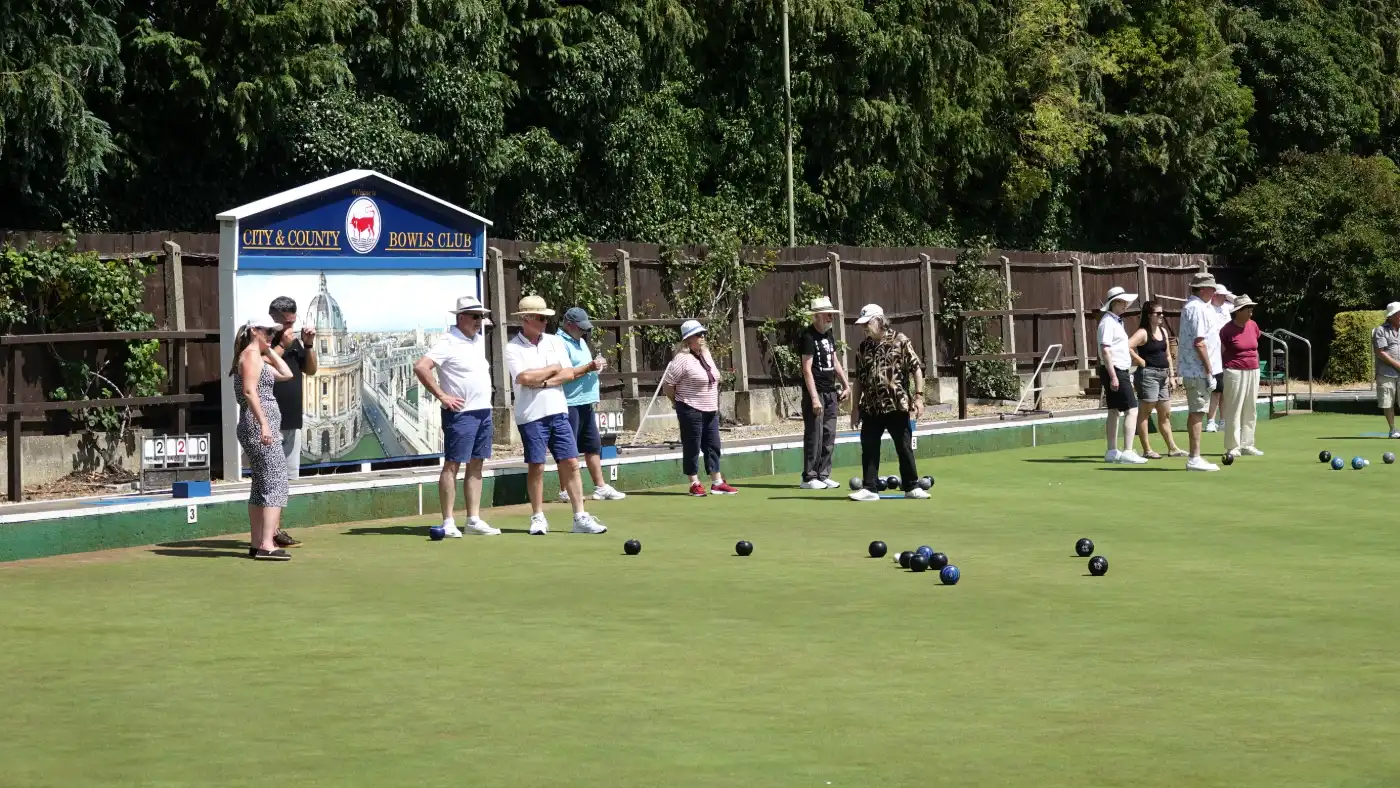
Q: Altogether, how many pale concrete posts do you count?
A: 10